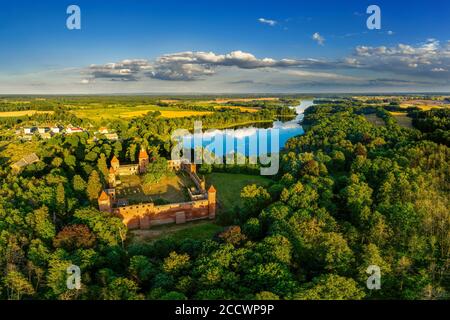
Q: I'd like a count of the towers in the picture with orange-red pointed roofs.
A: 5